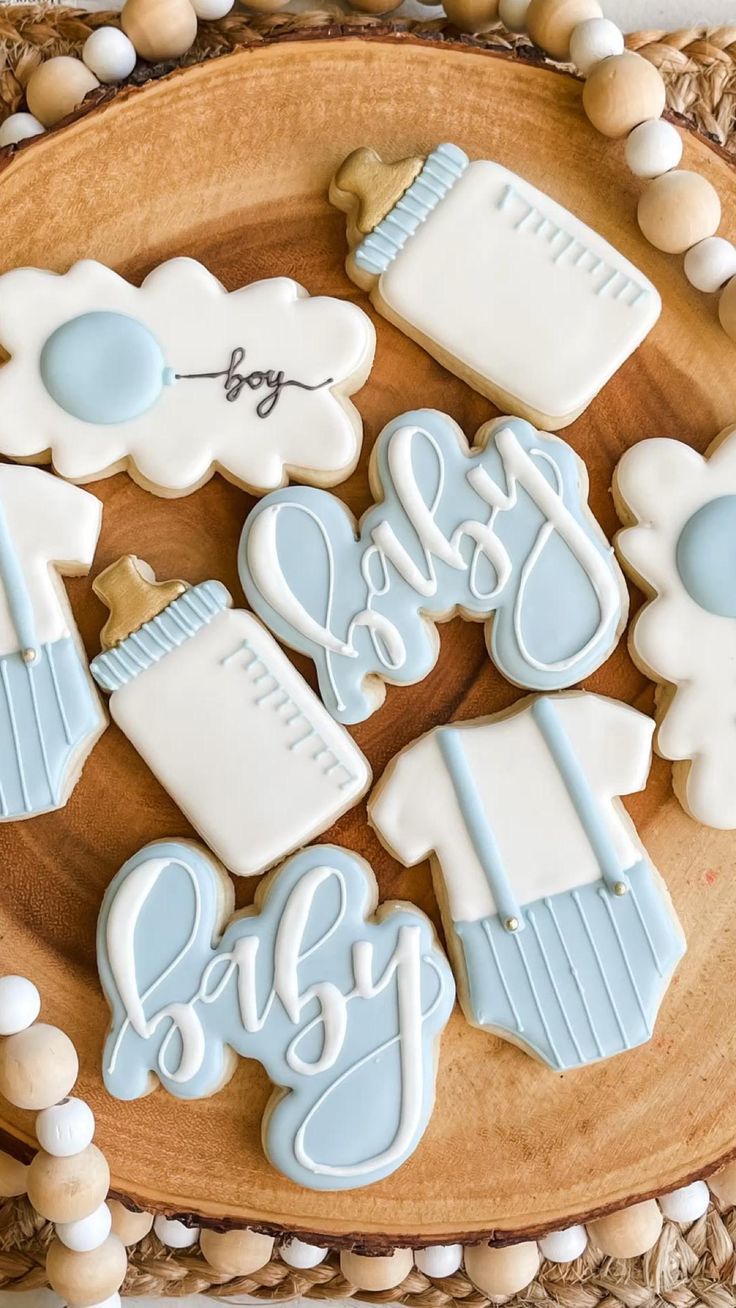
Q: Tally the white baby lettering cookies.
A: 2